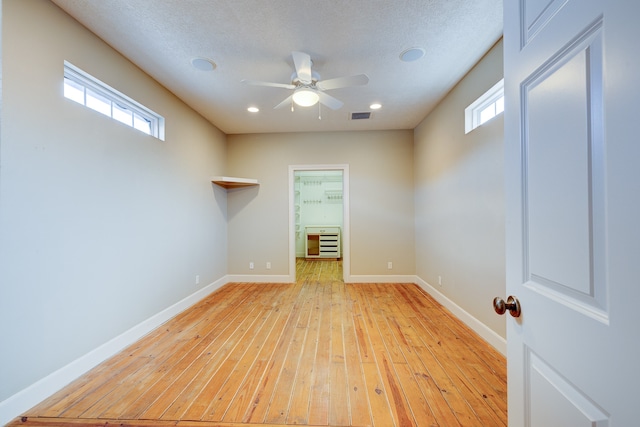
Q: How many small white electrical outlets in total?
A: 5